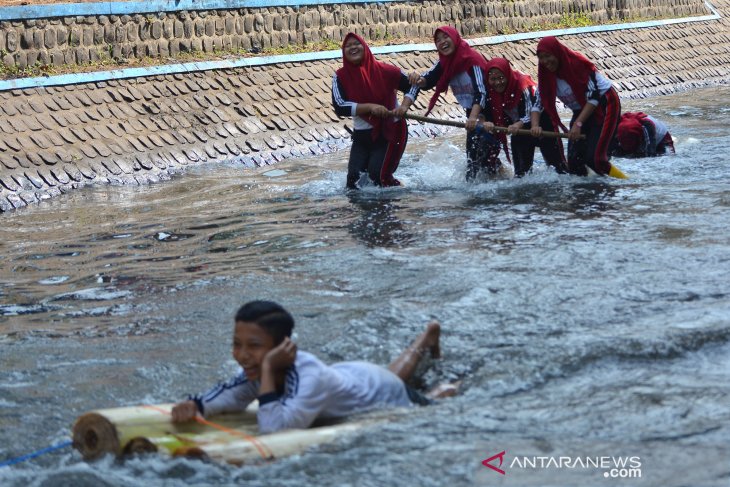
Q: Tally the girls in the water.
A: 5